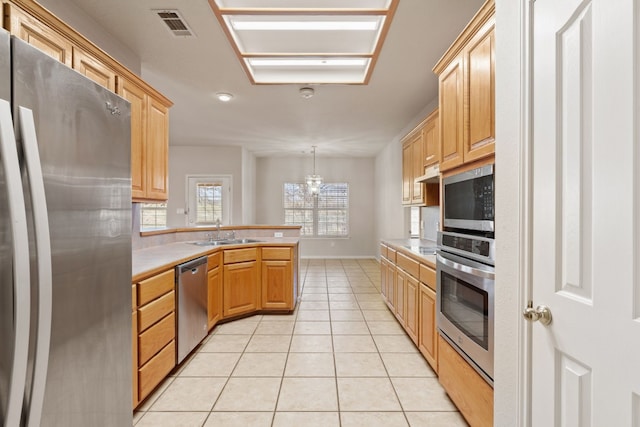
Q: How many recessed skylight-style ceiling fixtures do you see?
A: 1